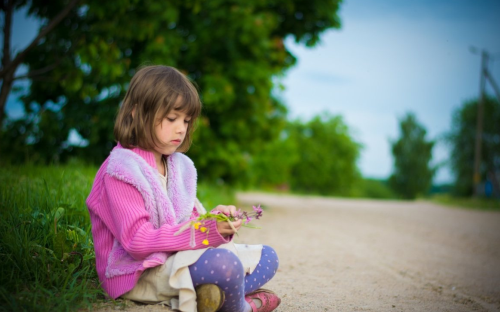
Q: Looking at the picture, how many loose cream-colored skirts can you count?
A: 1